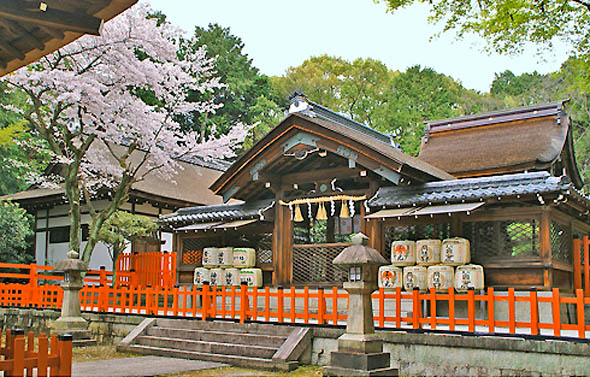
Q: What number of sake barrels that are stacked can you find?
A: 14